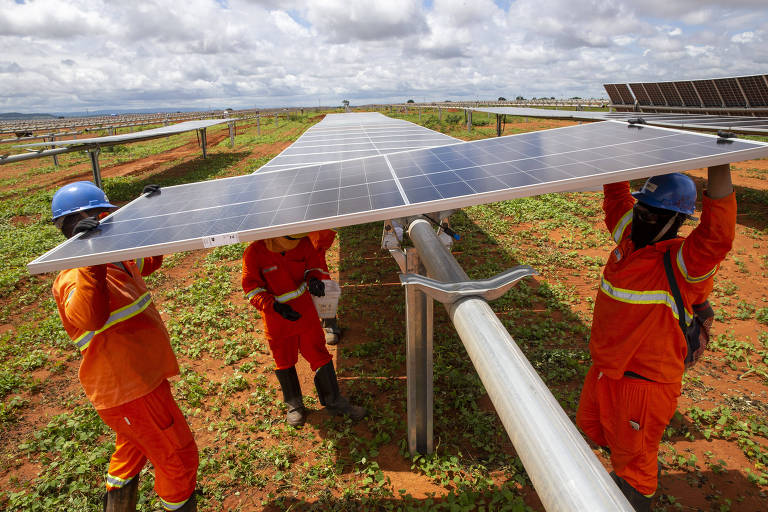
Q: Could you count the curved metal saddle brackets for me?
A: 1